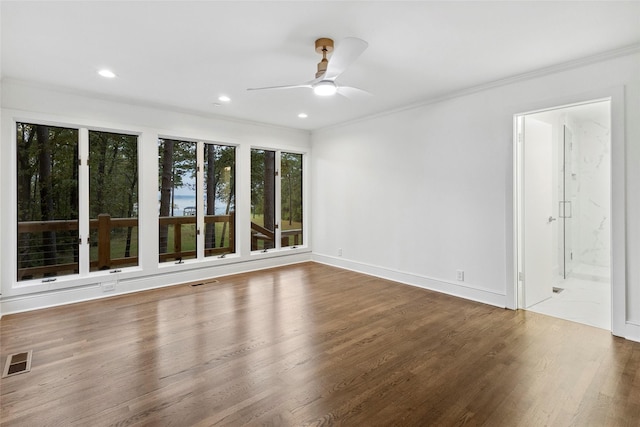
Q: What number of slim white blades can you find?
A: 3